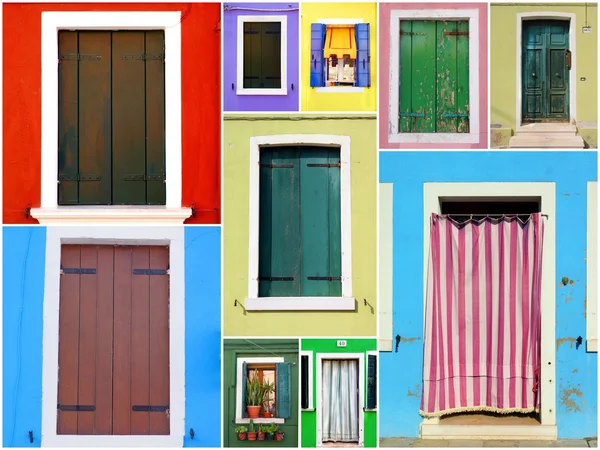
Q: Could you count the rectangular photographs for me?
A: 10